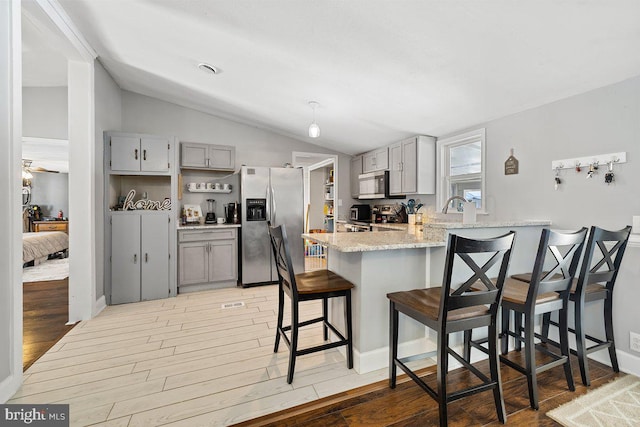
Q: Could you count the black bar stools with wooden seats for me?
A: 4